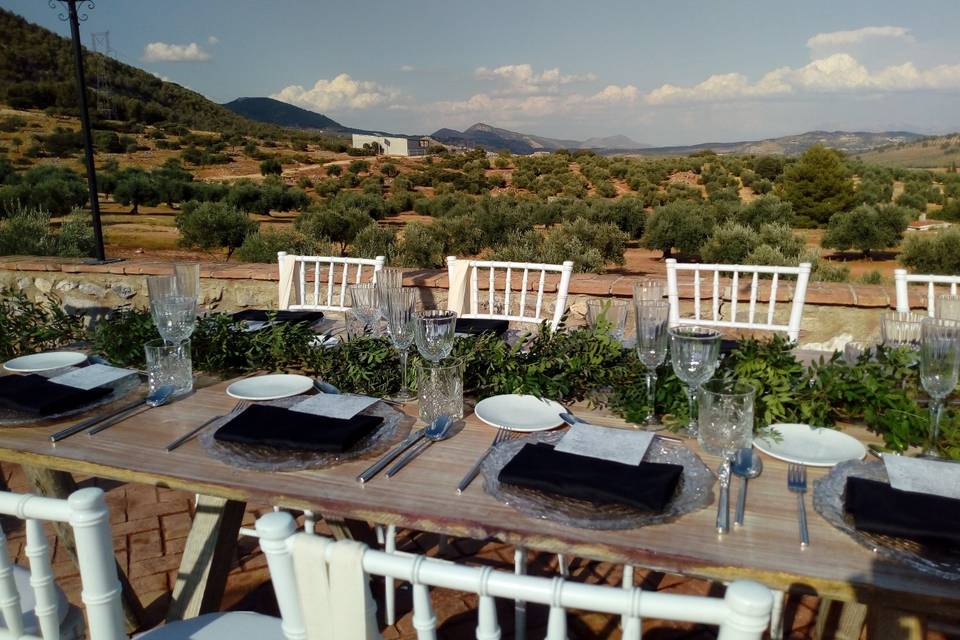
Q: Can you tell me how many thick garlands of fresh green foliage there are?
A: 1